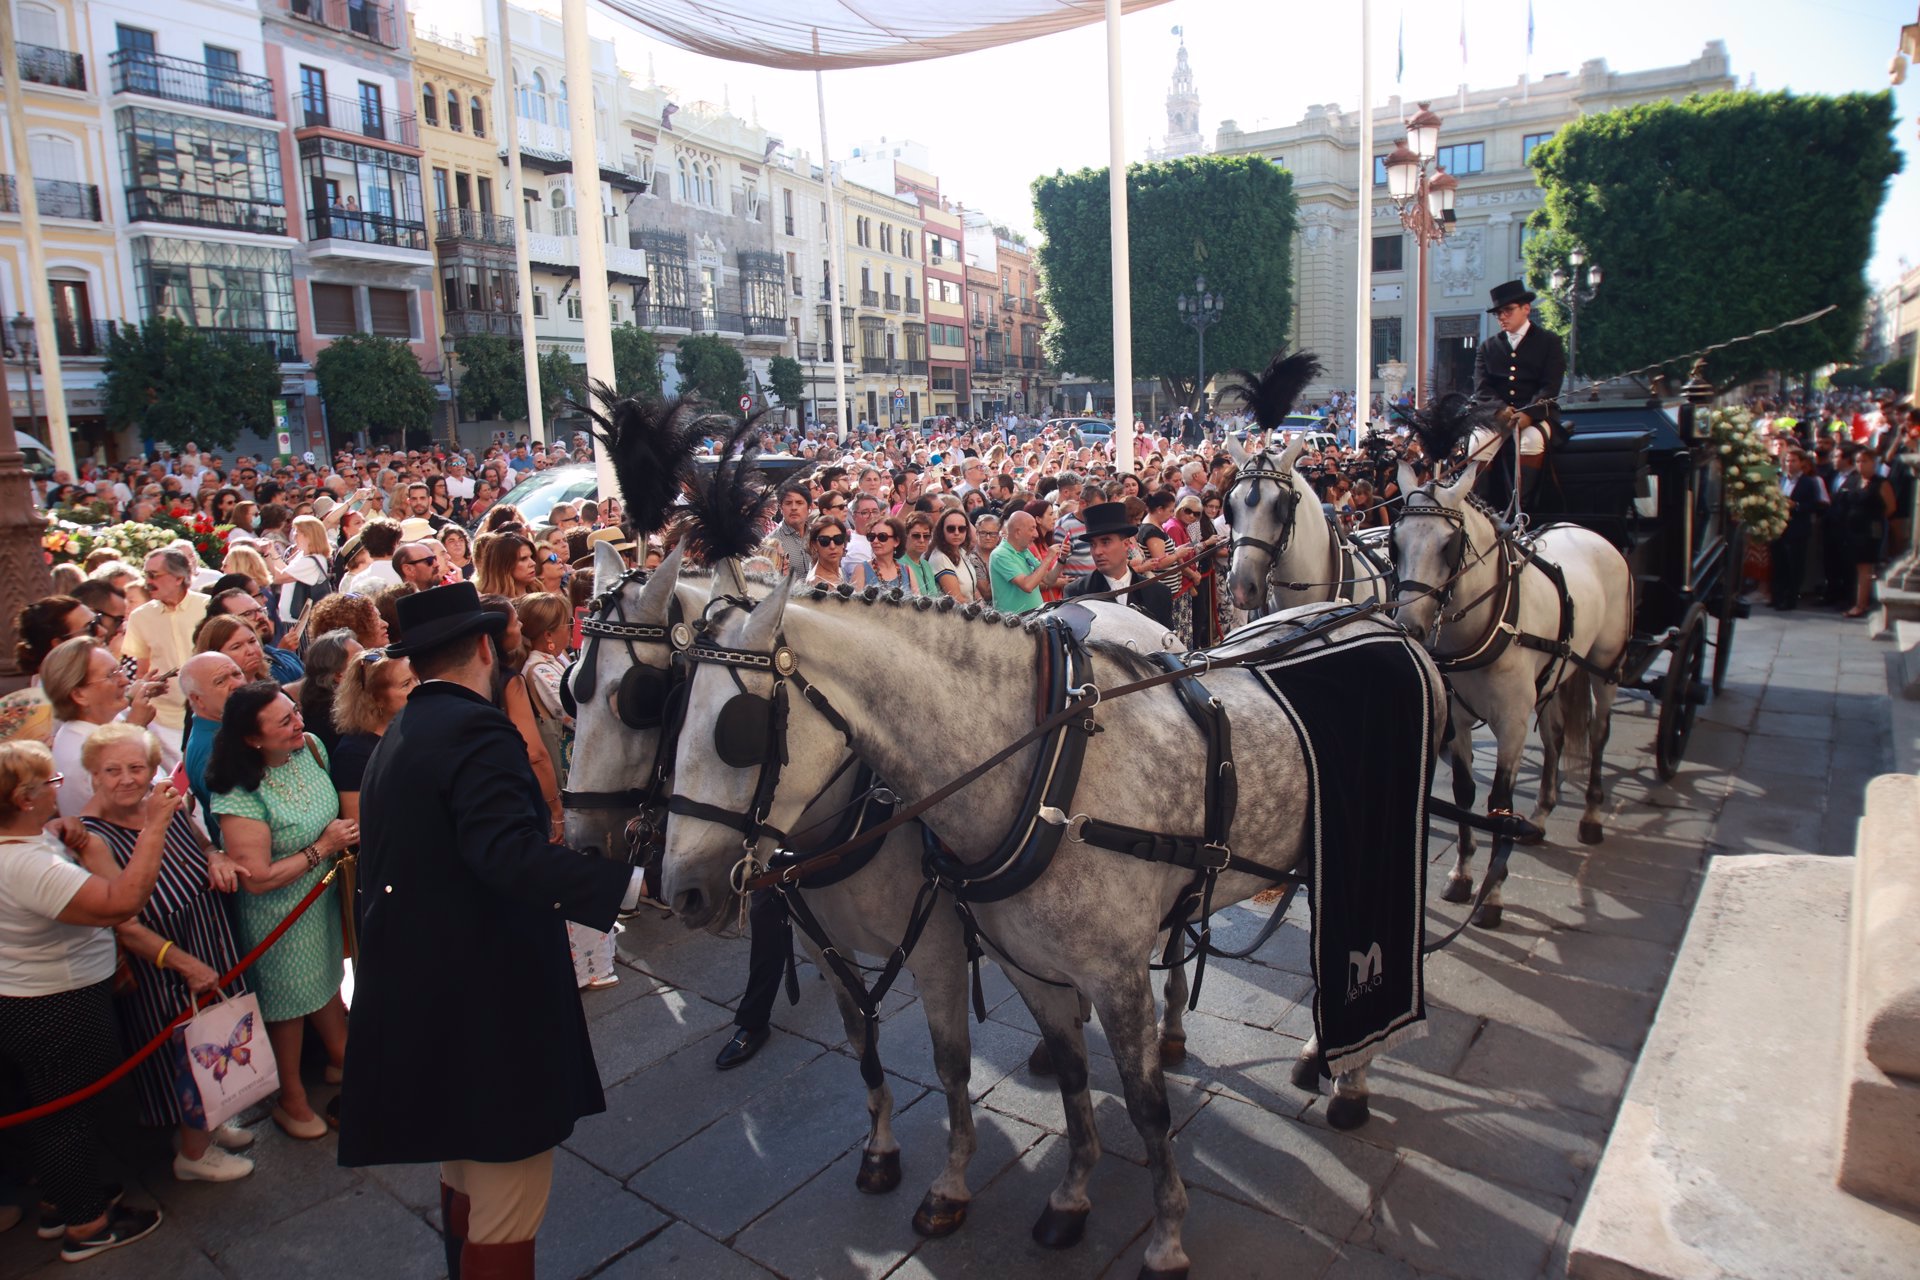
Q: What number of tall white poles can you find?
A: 6